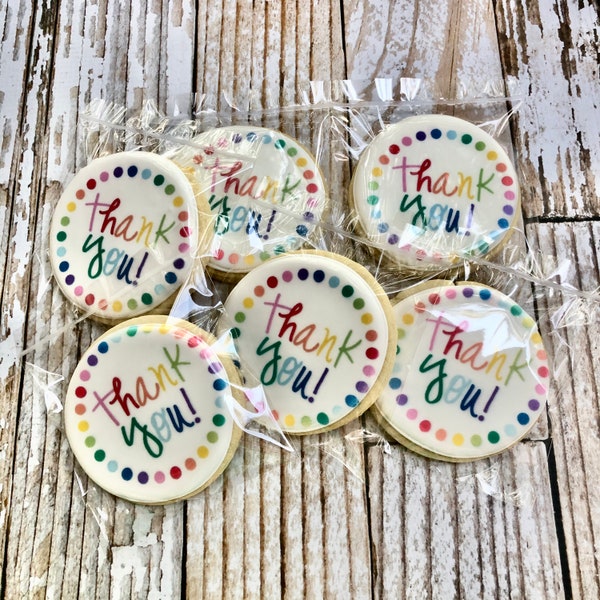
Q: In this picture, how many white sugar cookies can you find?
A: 6